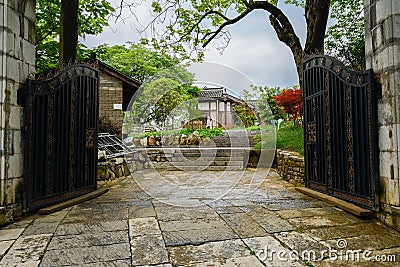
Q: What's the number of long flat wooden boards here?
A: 2